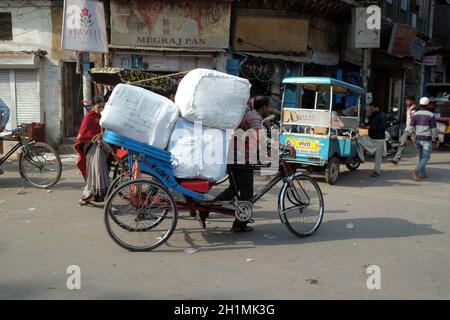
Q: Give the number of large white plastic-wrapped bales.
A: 3